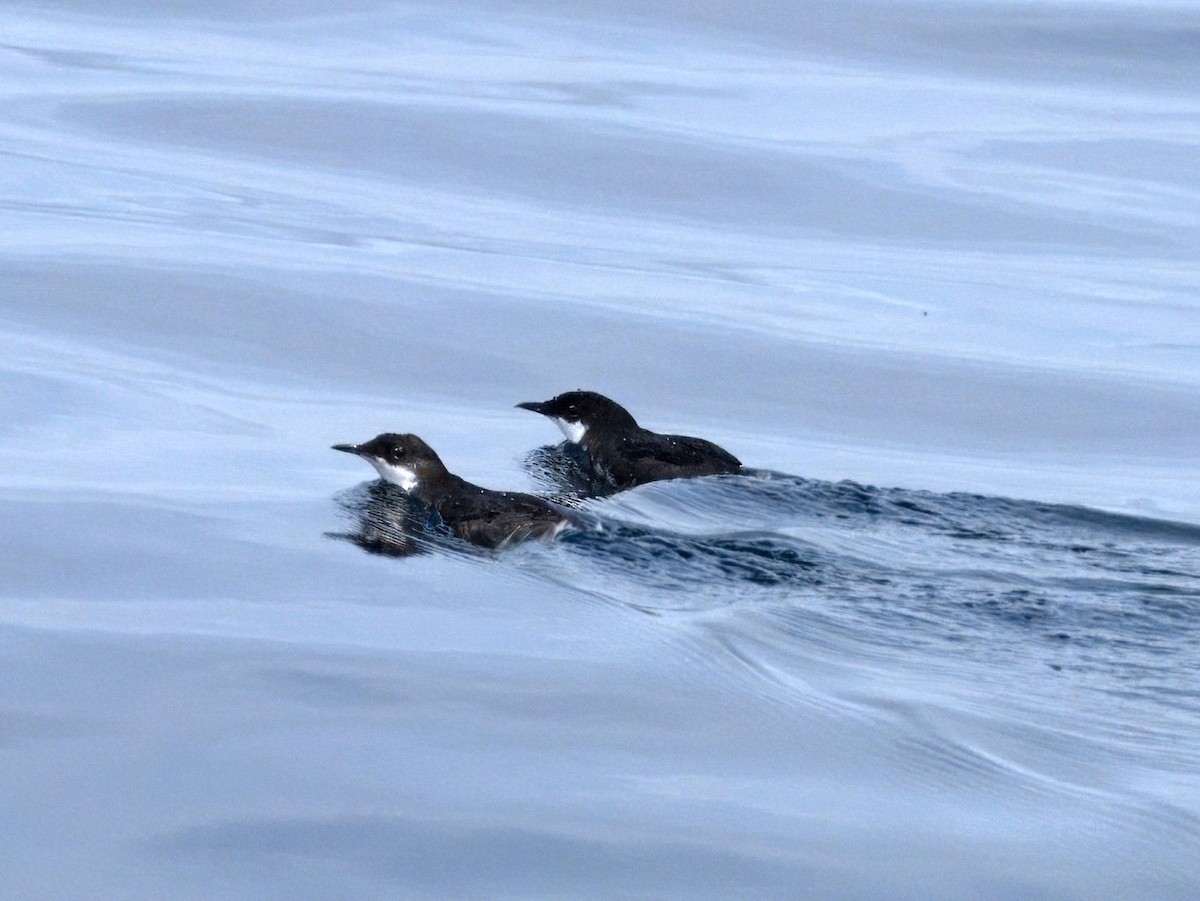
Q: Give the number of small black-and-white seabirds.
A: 2